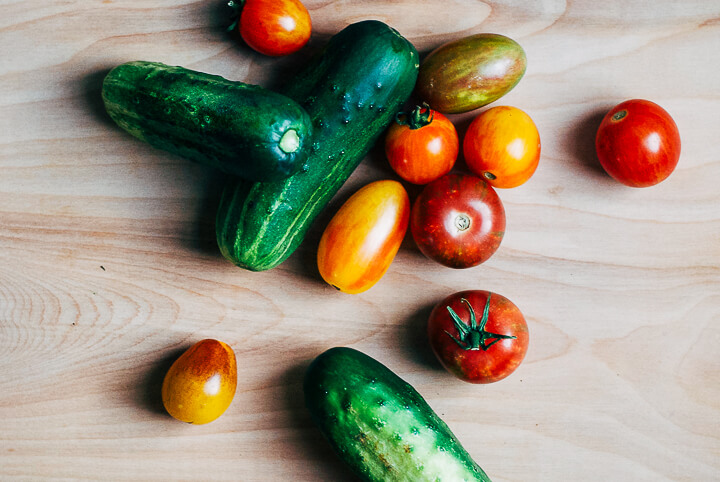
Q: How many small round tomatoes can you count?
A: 6